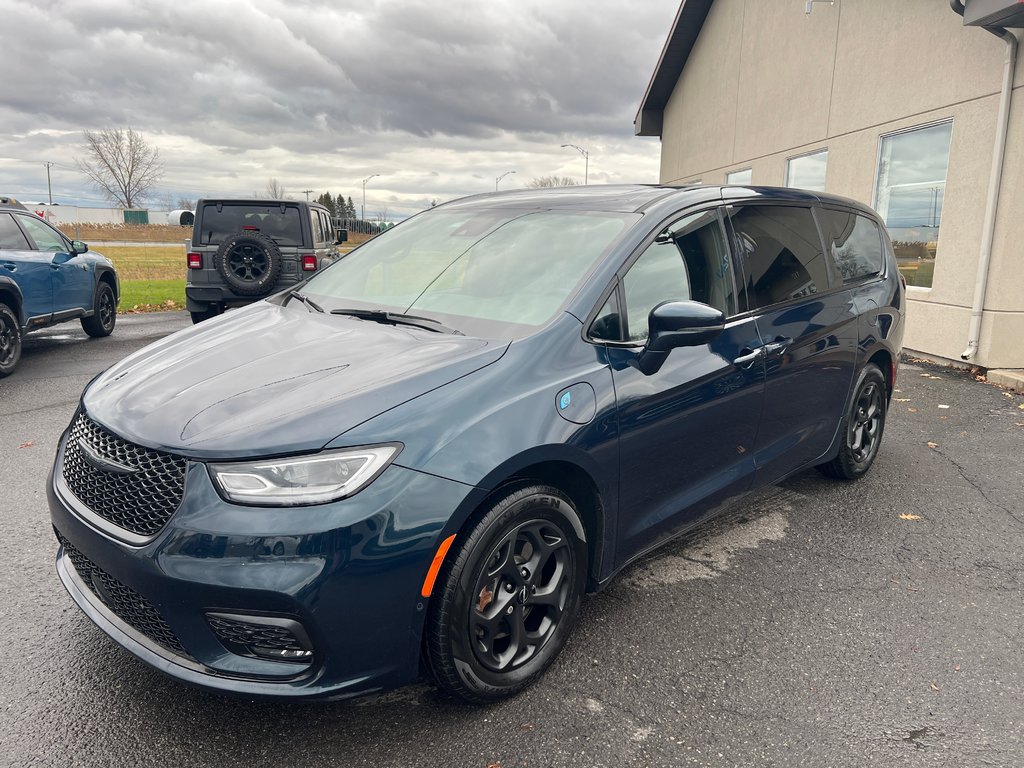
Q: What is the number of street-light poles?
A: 3